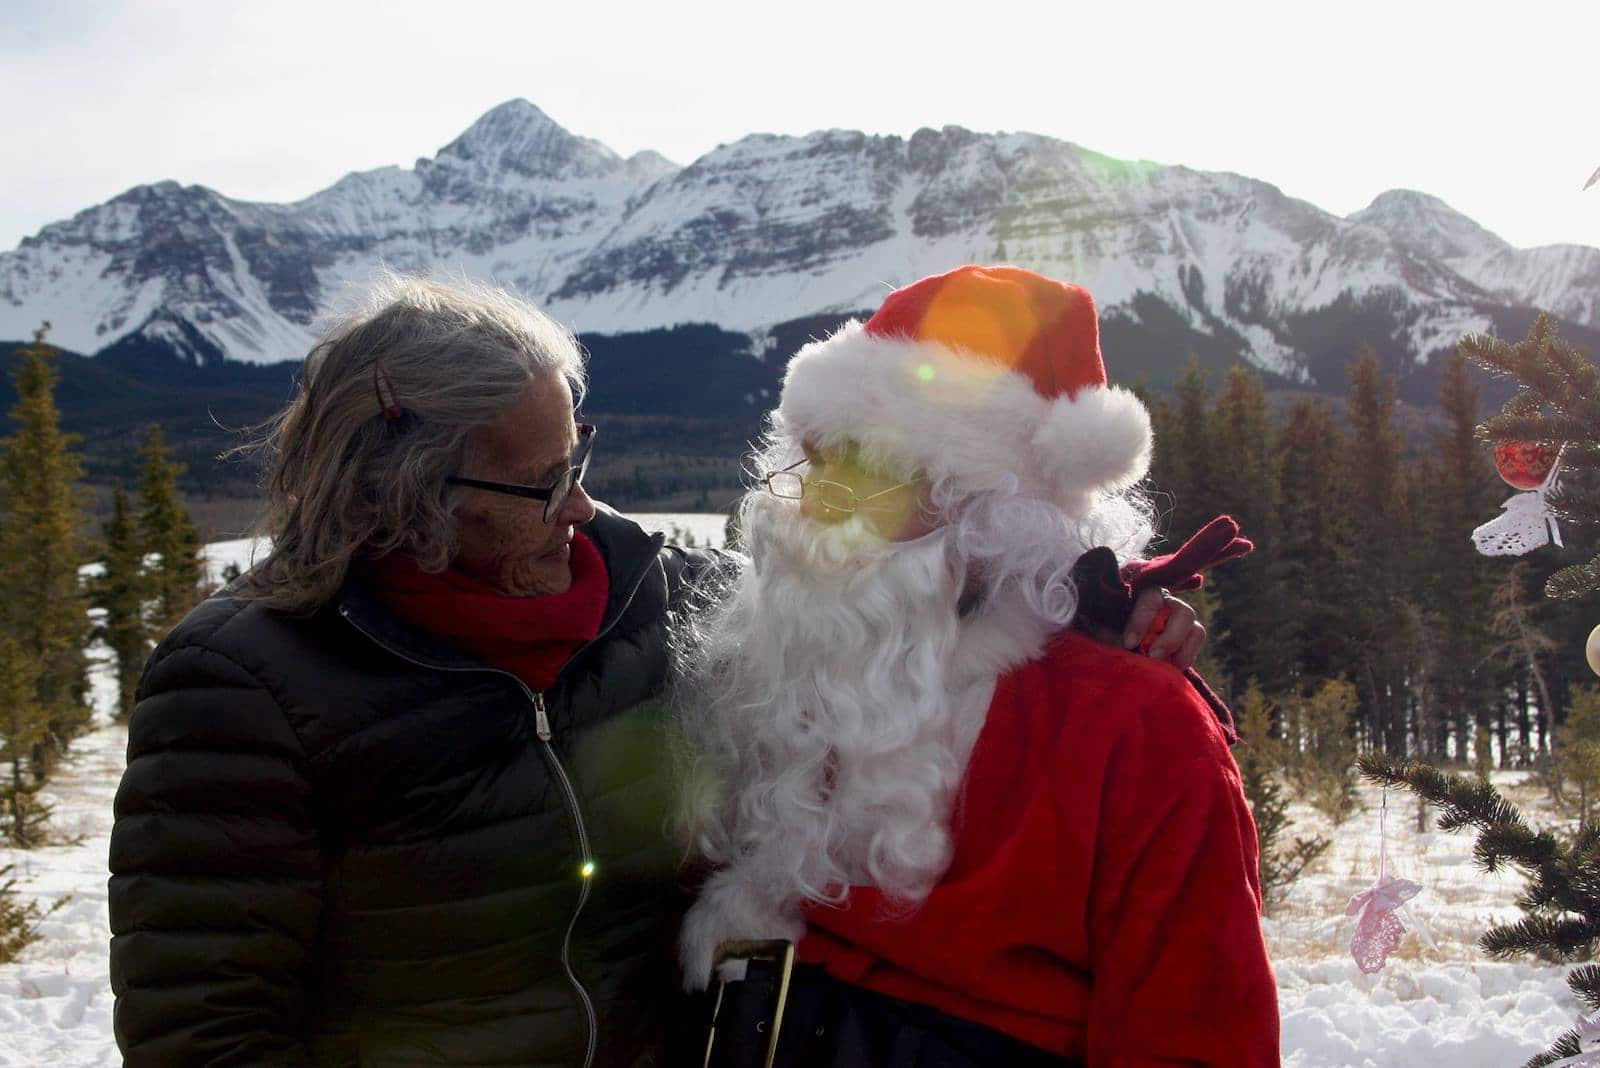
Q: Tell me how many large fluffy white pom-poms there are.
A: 1